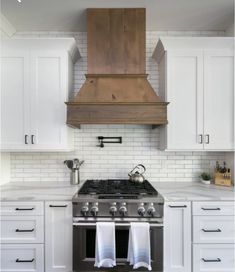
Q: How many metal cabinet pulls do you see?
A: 12